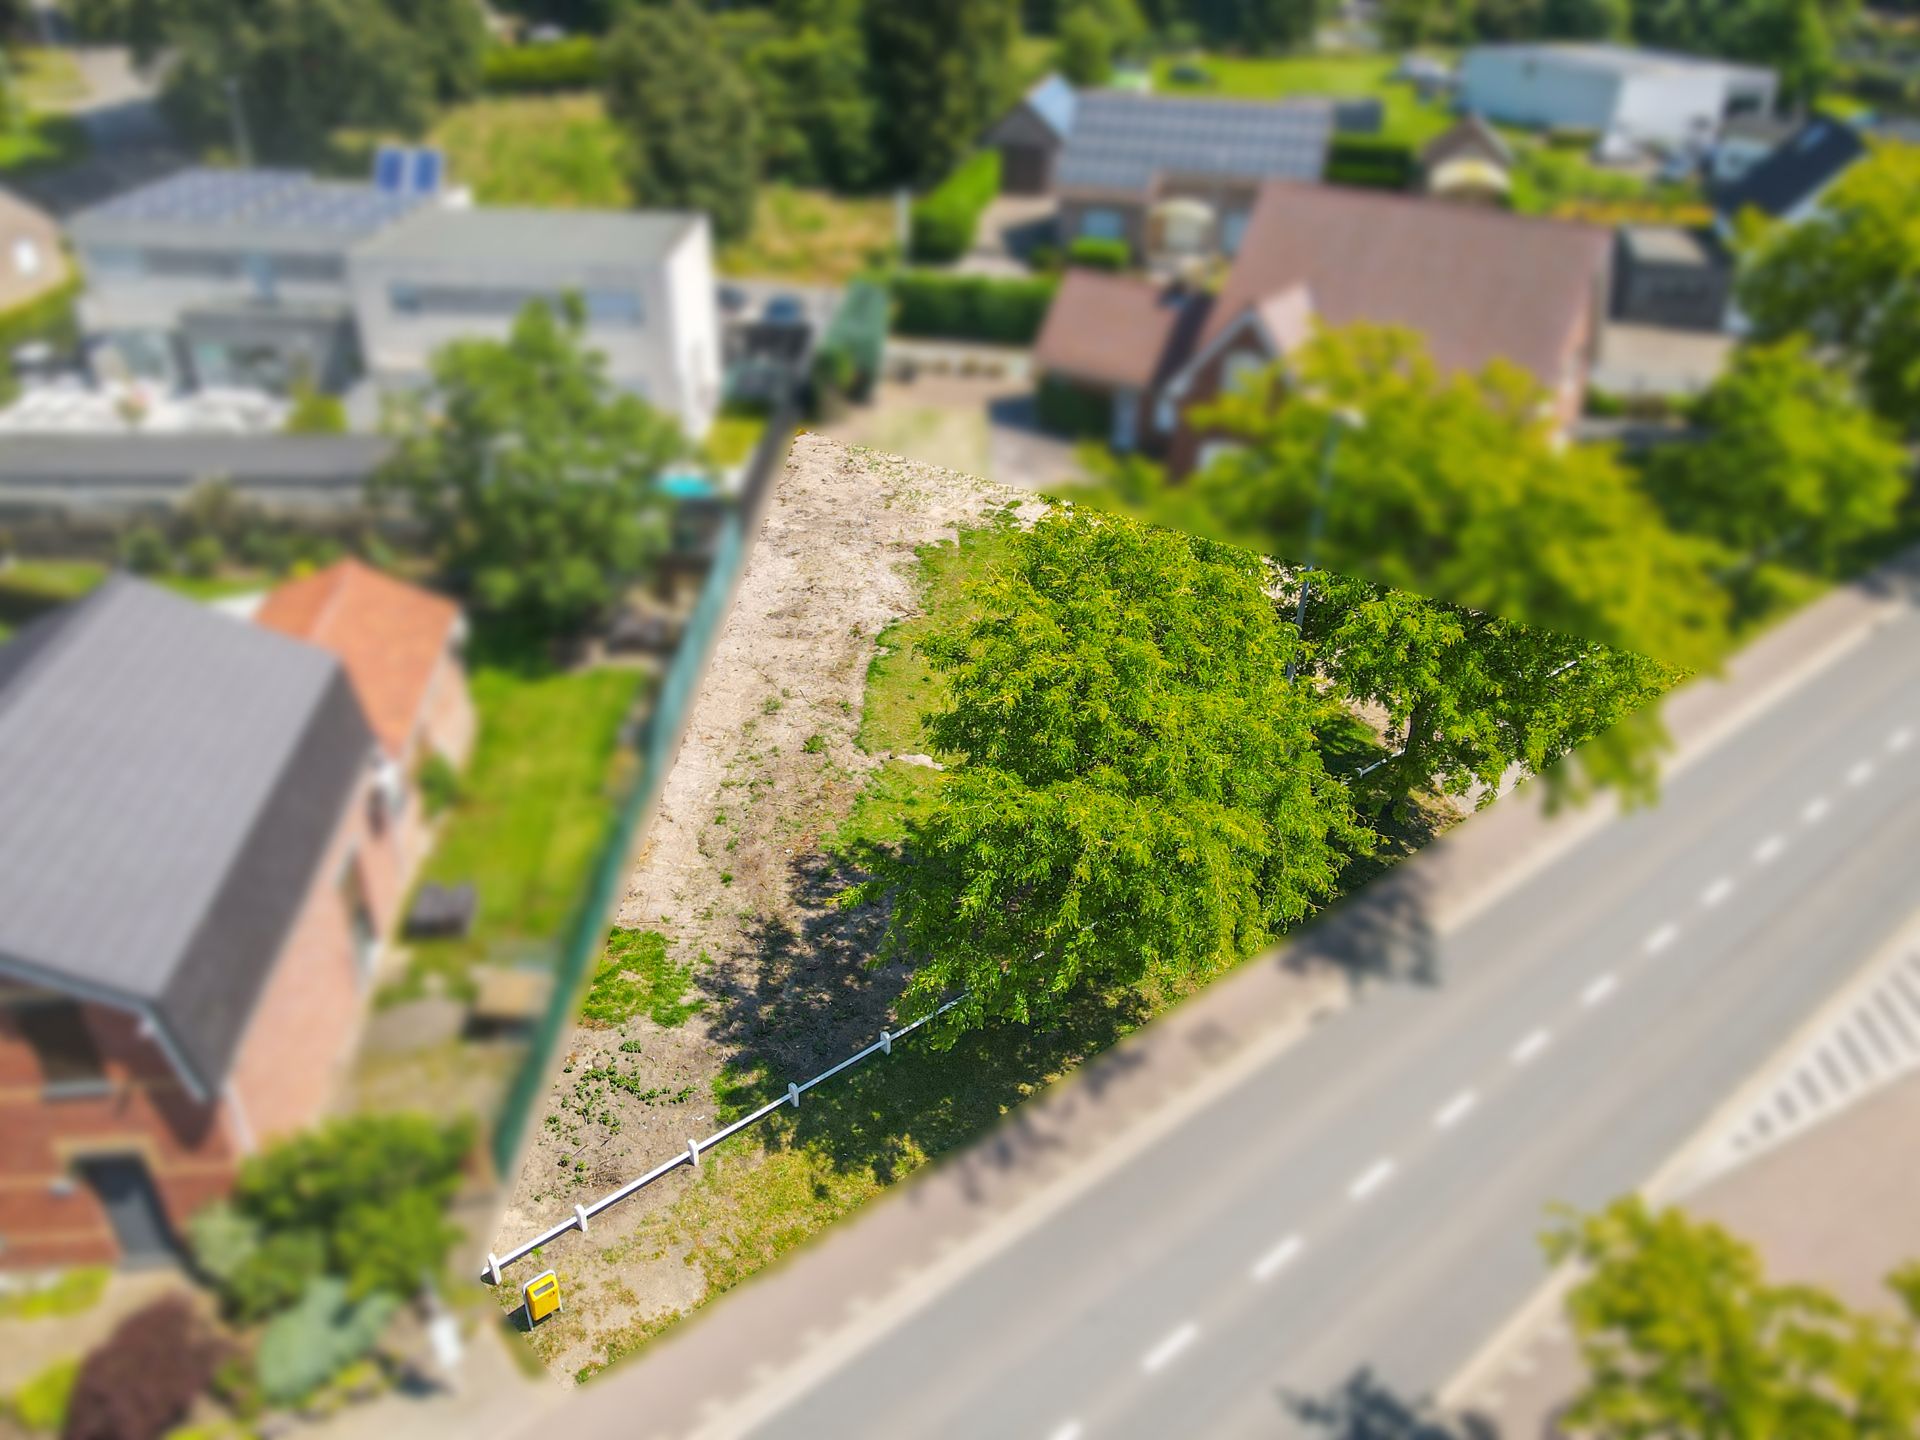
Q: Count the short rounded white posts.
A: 5